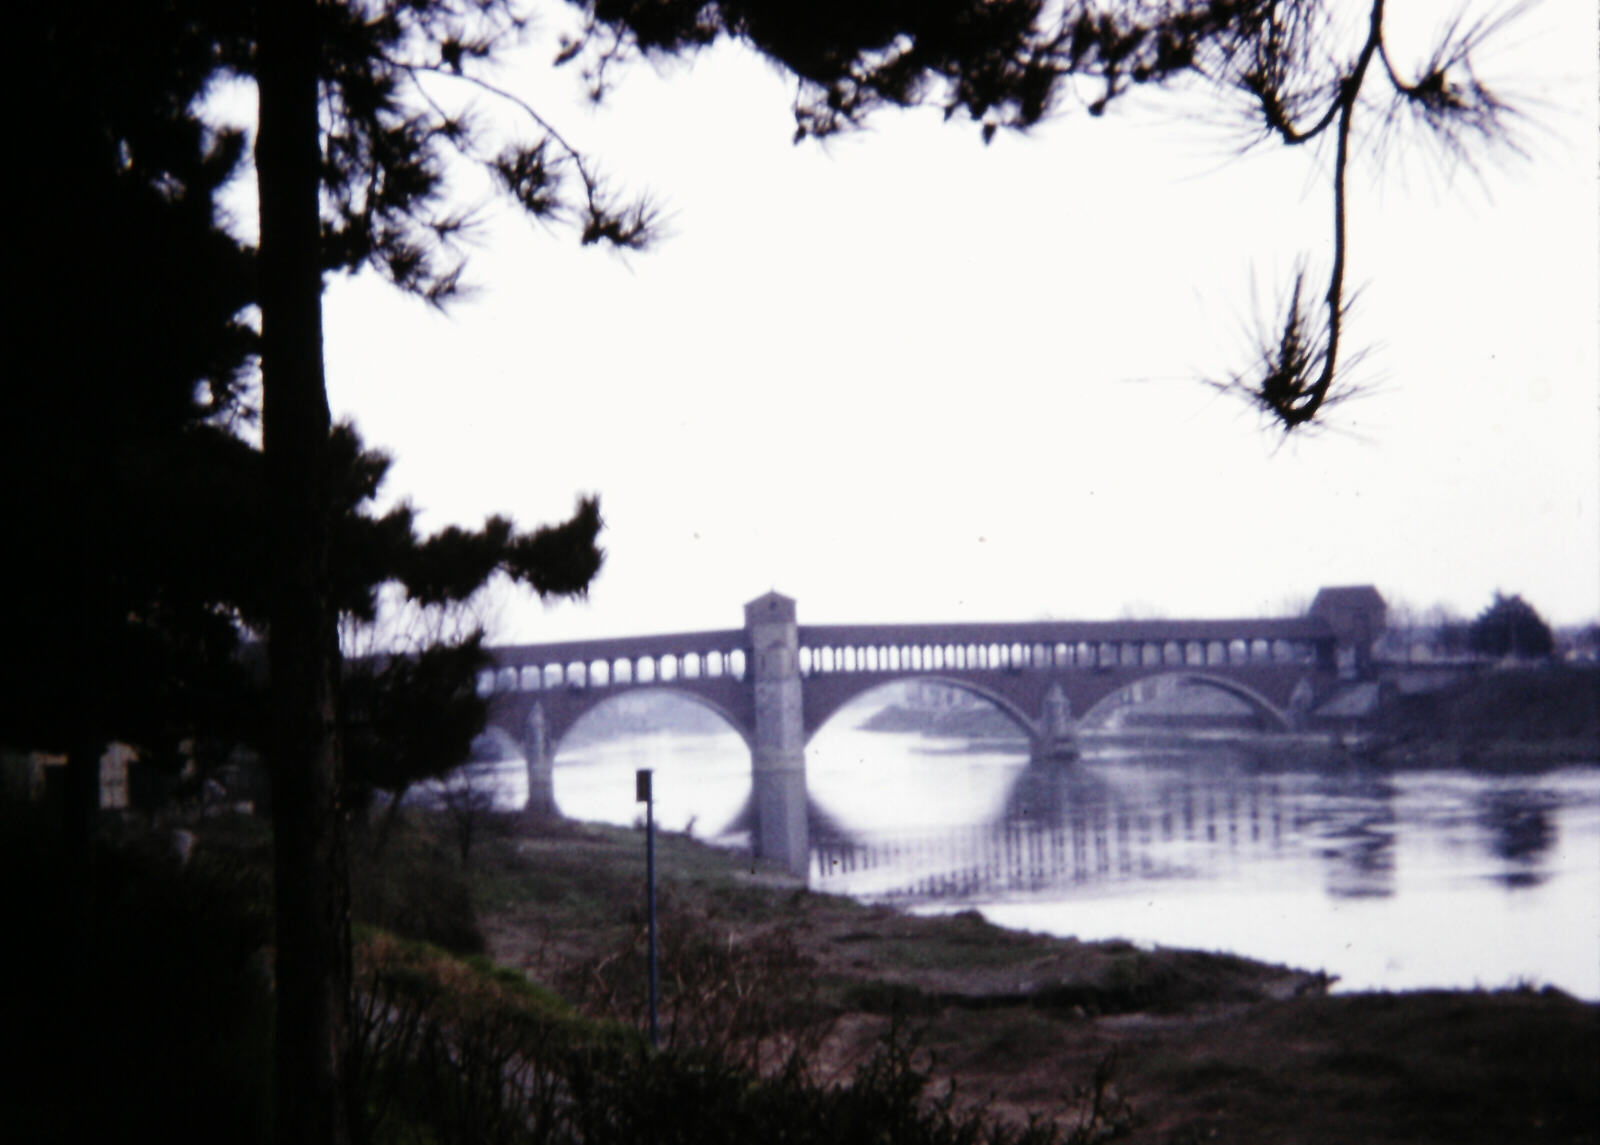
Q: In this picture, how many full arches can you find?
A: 3